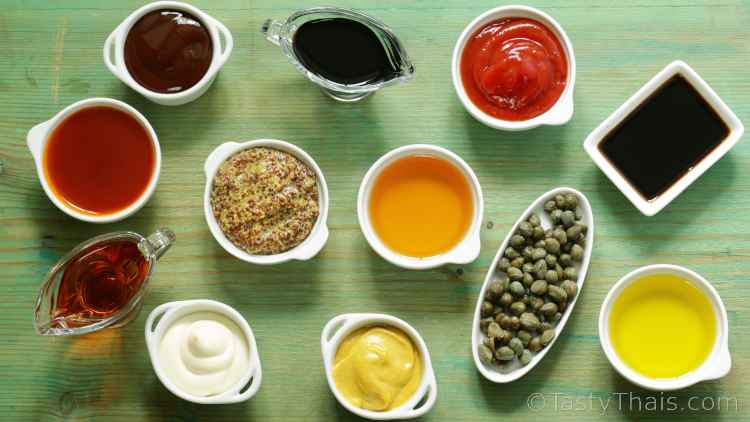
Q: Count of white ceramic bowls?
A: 10